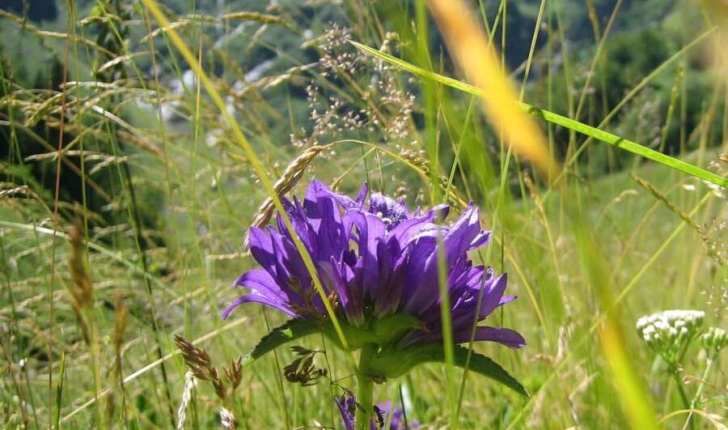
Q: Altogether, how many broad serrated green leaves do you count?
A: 2